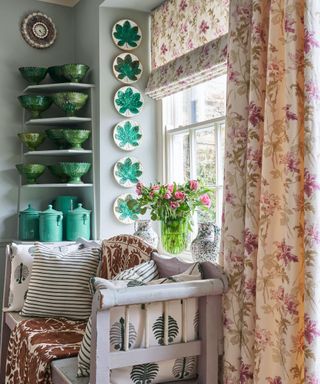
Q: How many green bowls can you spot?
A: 11